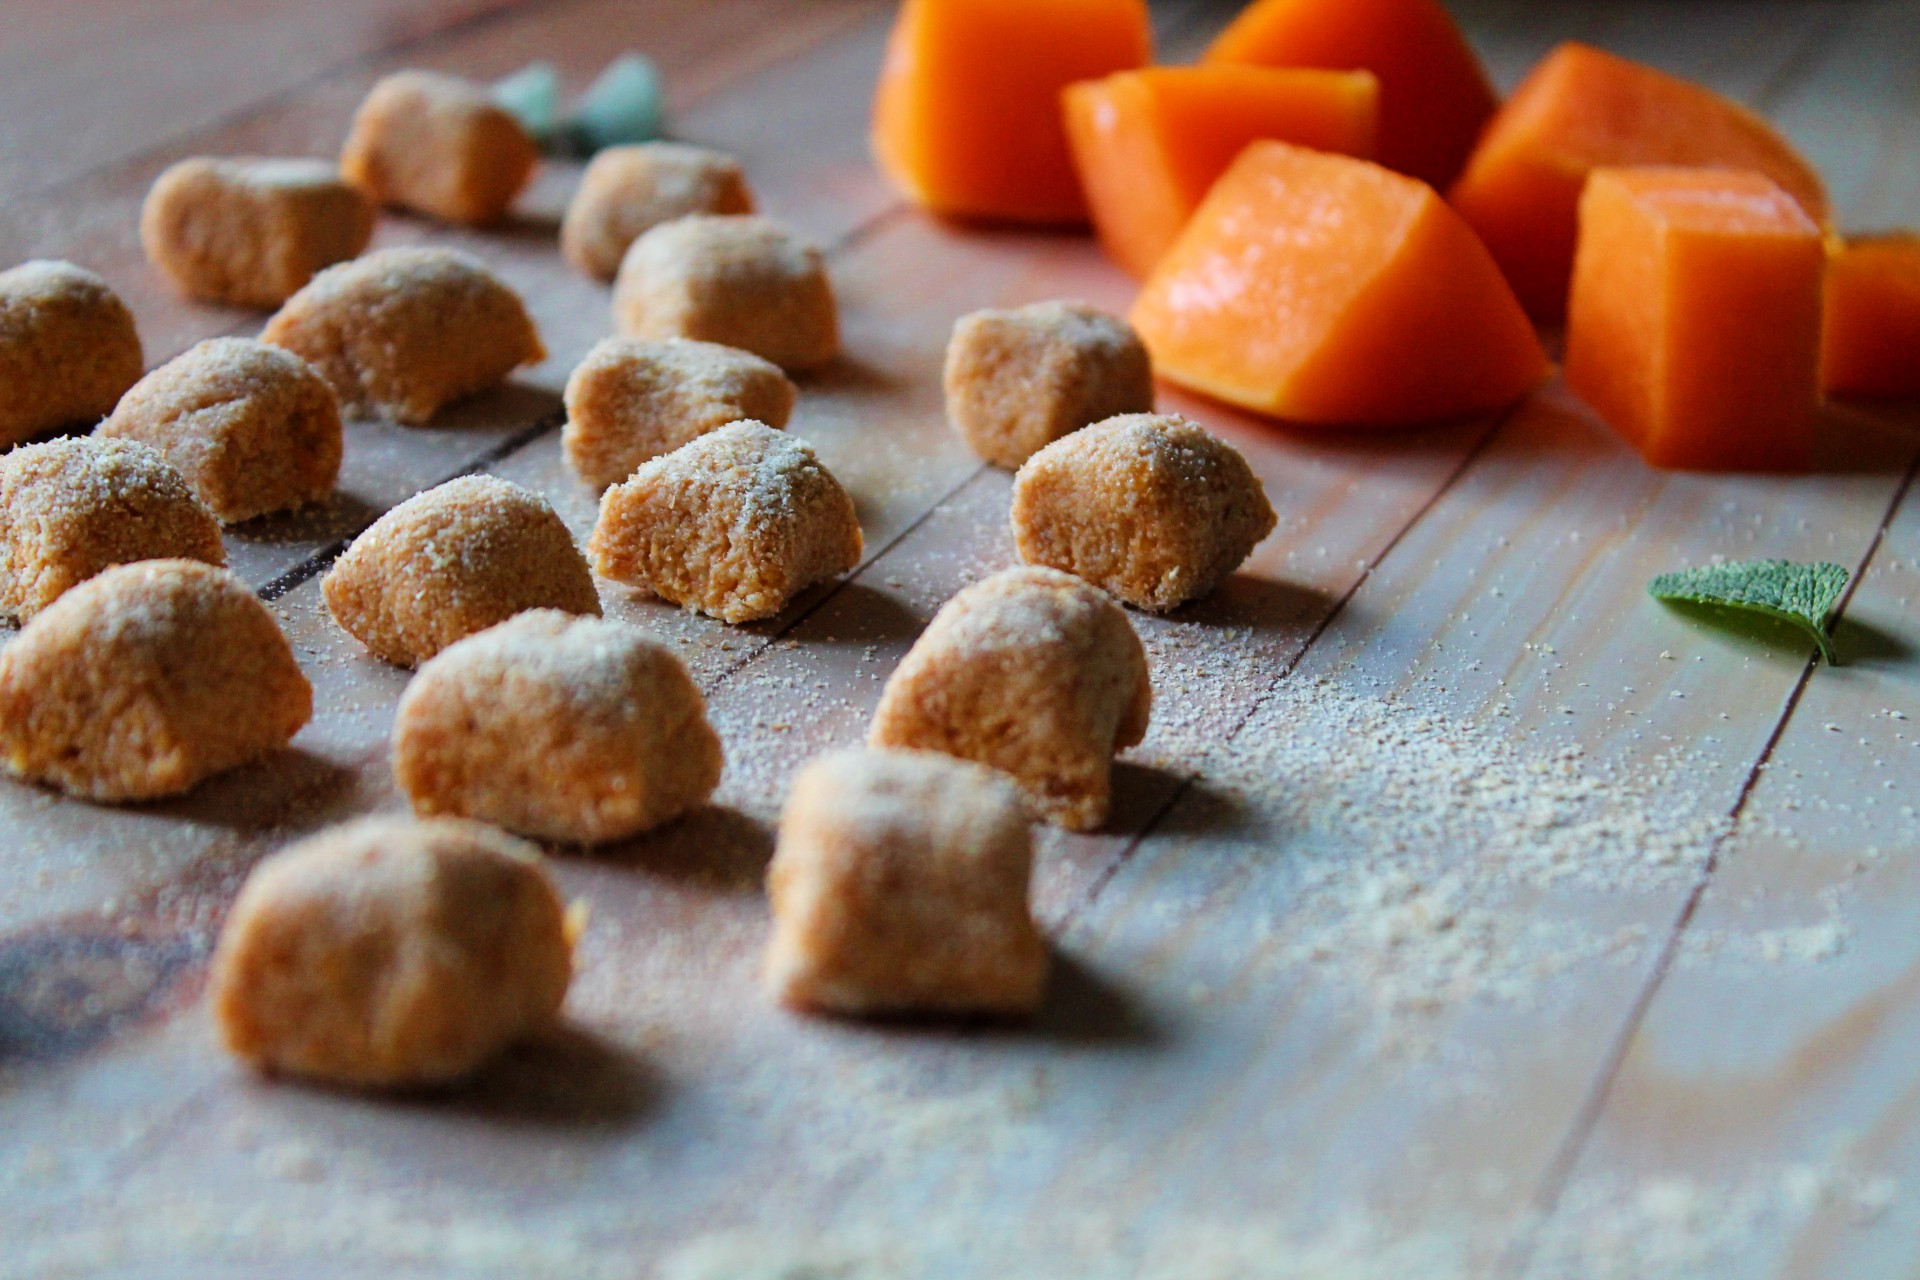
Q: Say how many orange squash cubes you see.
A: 7